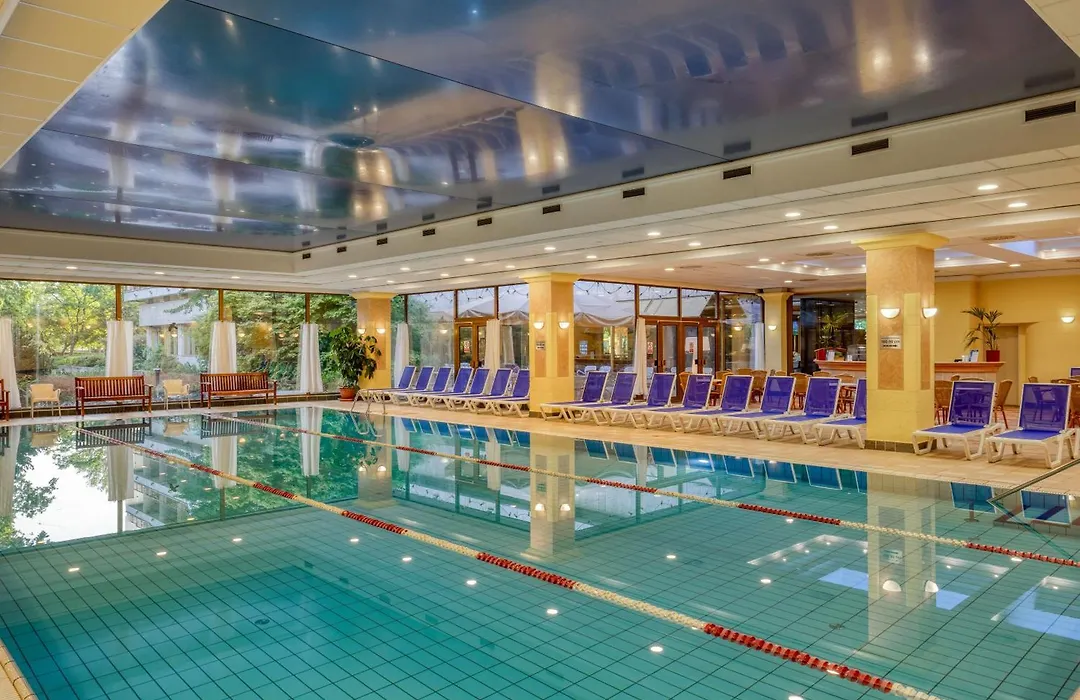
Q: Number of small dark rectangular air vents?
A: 10